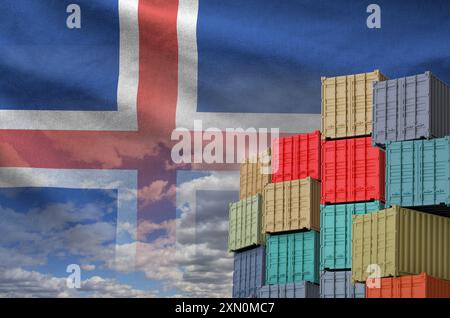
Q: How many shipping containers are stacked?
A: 15